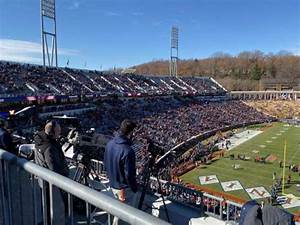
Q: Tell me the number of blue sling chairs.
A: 0